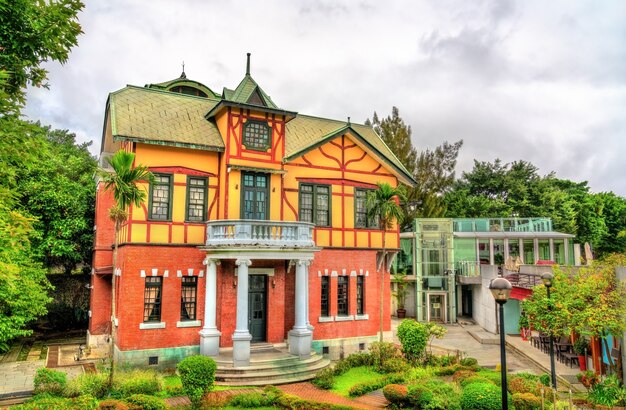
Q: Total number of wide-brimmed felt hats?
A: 0